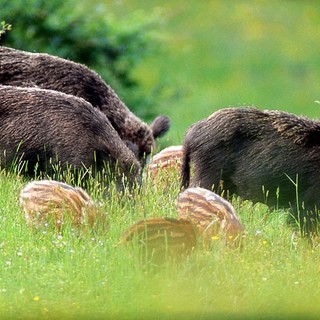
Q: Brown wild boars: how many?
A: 3